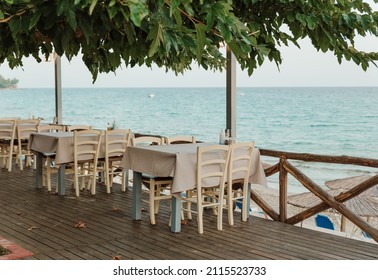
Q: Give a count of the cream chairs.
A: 10